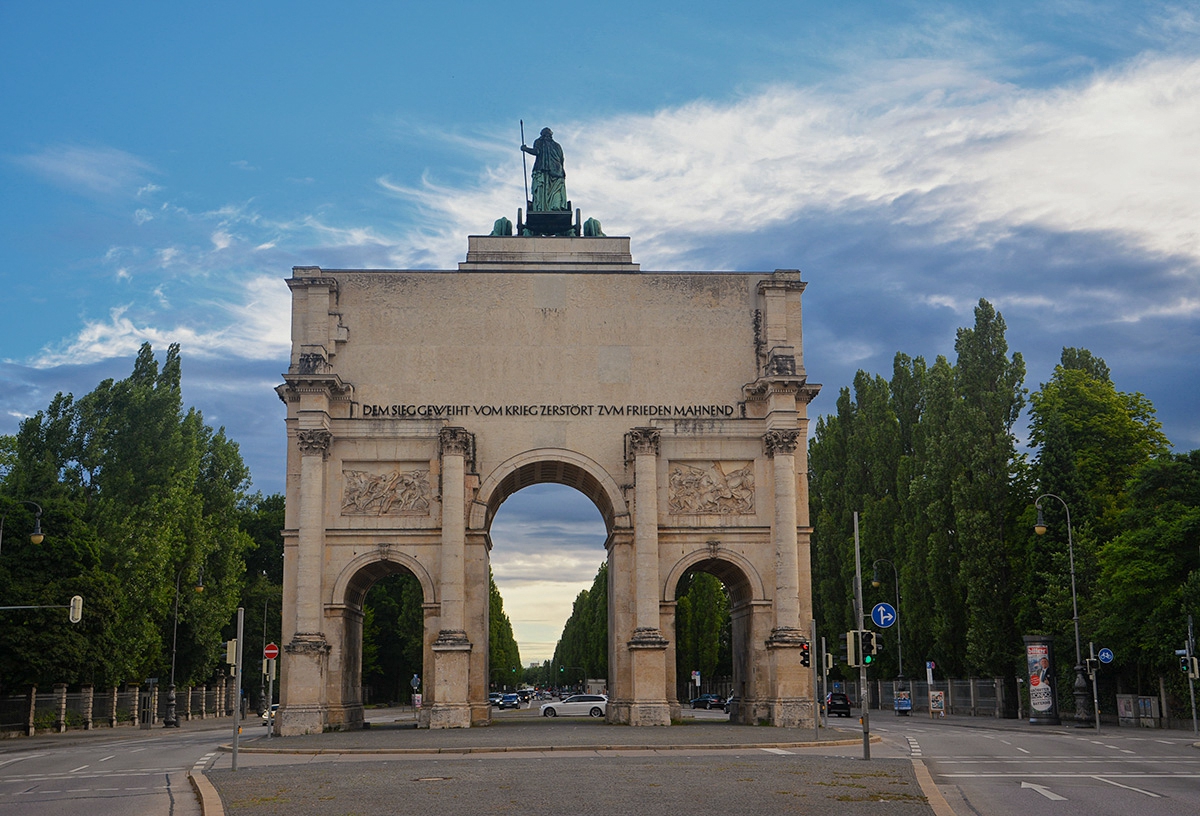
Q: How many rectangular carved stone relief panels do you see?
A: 2